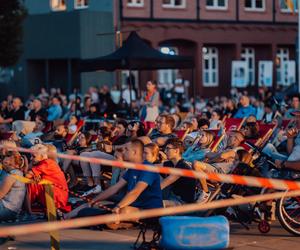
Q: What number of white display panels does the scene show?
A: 3